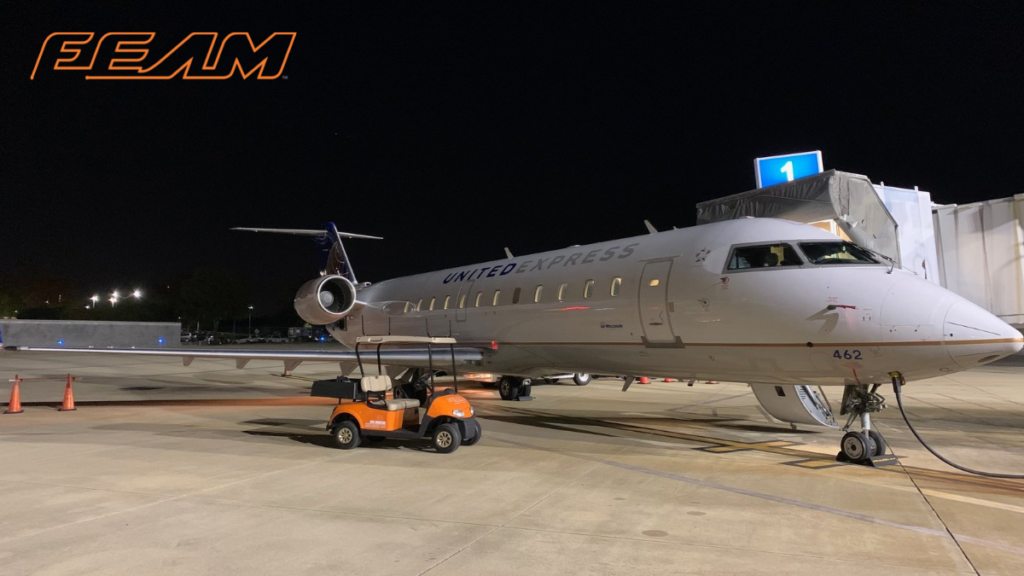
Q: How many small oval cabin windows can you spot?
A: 12